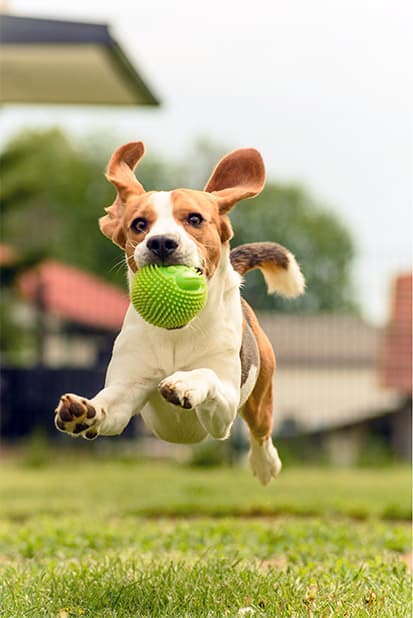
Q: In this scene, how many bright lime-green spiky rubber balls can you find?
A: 1